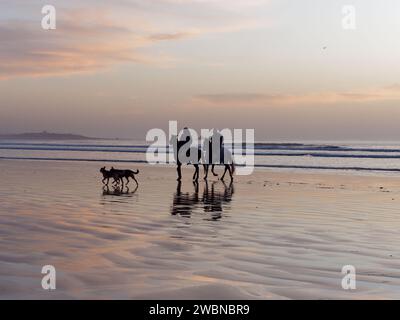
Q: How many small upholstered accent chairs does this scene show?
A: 0